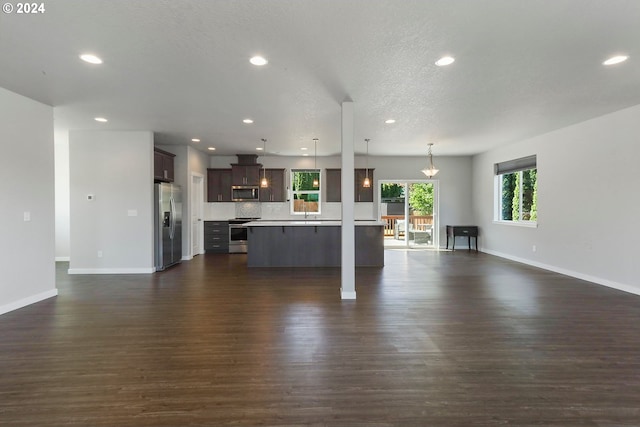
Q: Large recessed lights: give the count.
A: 4